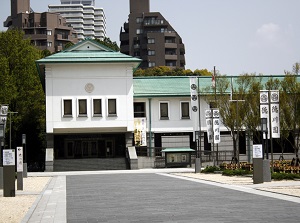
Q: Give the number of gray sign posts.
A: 3